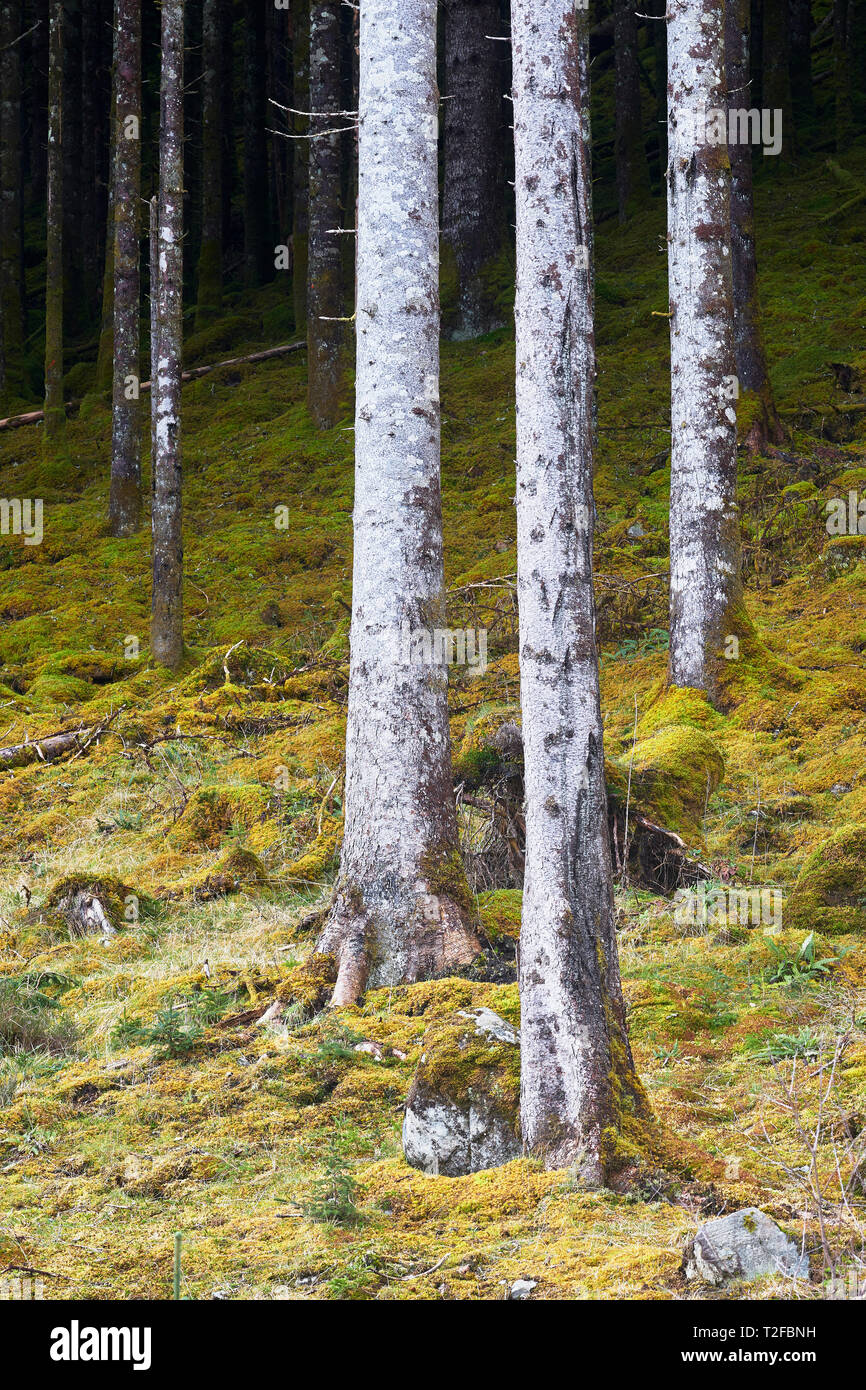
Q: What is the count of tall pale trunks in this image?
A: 3